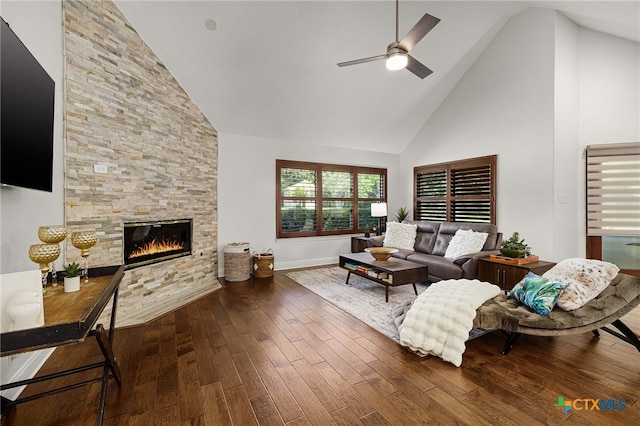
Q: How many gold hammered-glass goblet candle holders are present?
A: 3